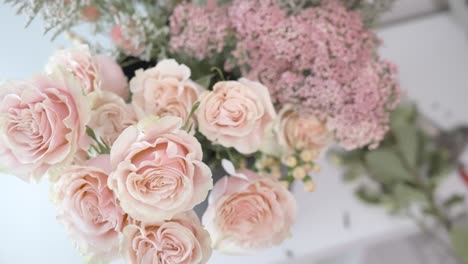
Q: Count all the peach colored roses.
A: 10